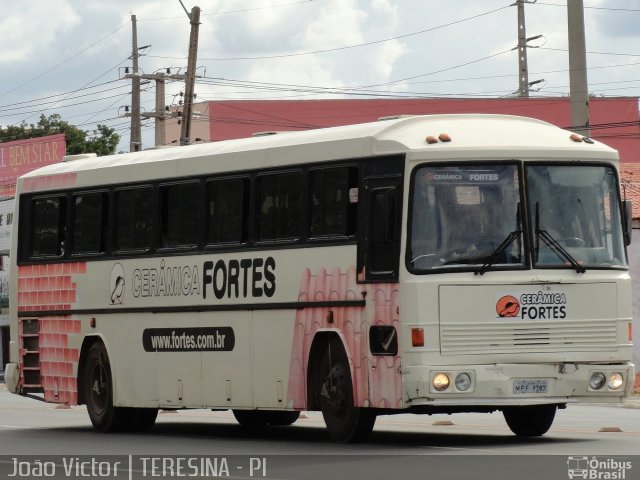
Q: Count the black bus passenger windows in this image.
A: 7